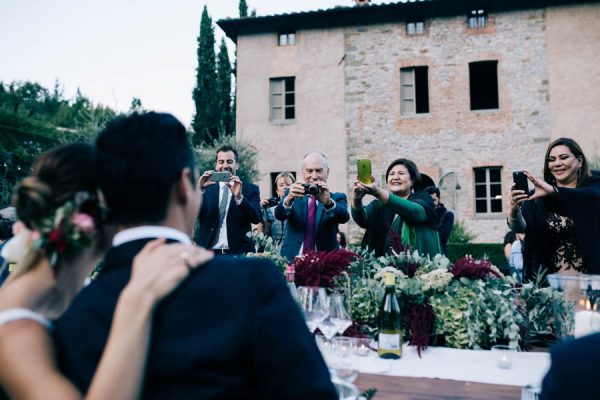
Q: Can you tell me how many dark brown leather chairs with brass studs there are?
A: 0